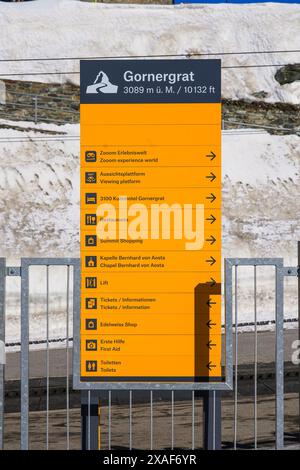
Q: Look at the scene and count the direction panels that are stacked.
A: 11